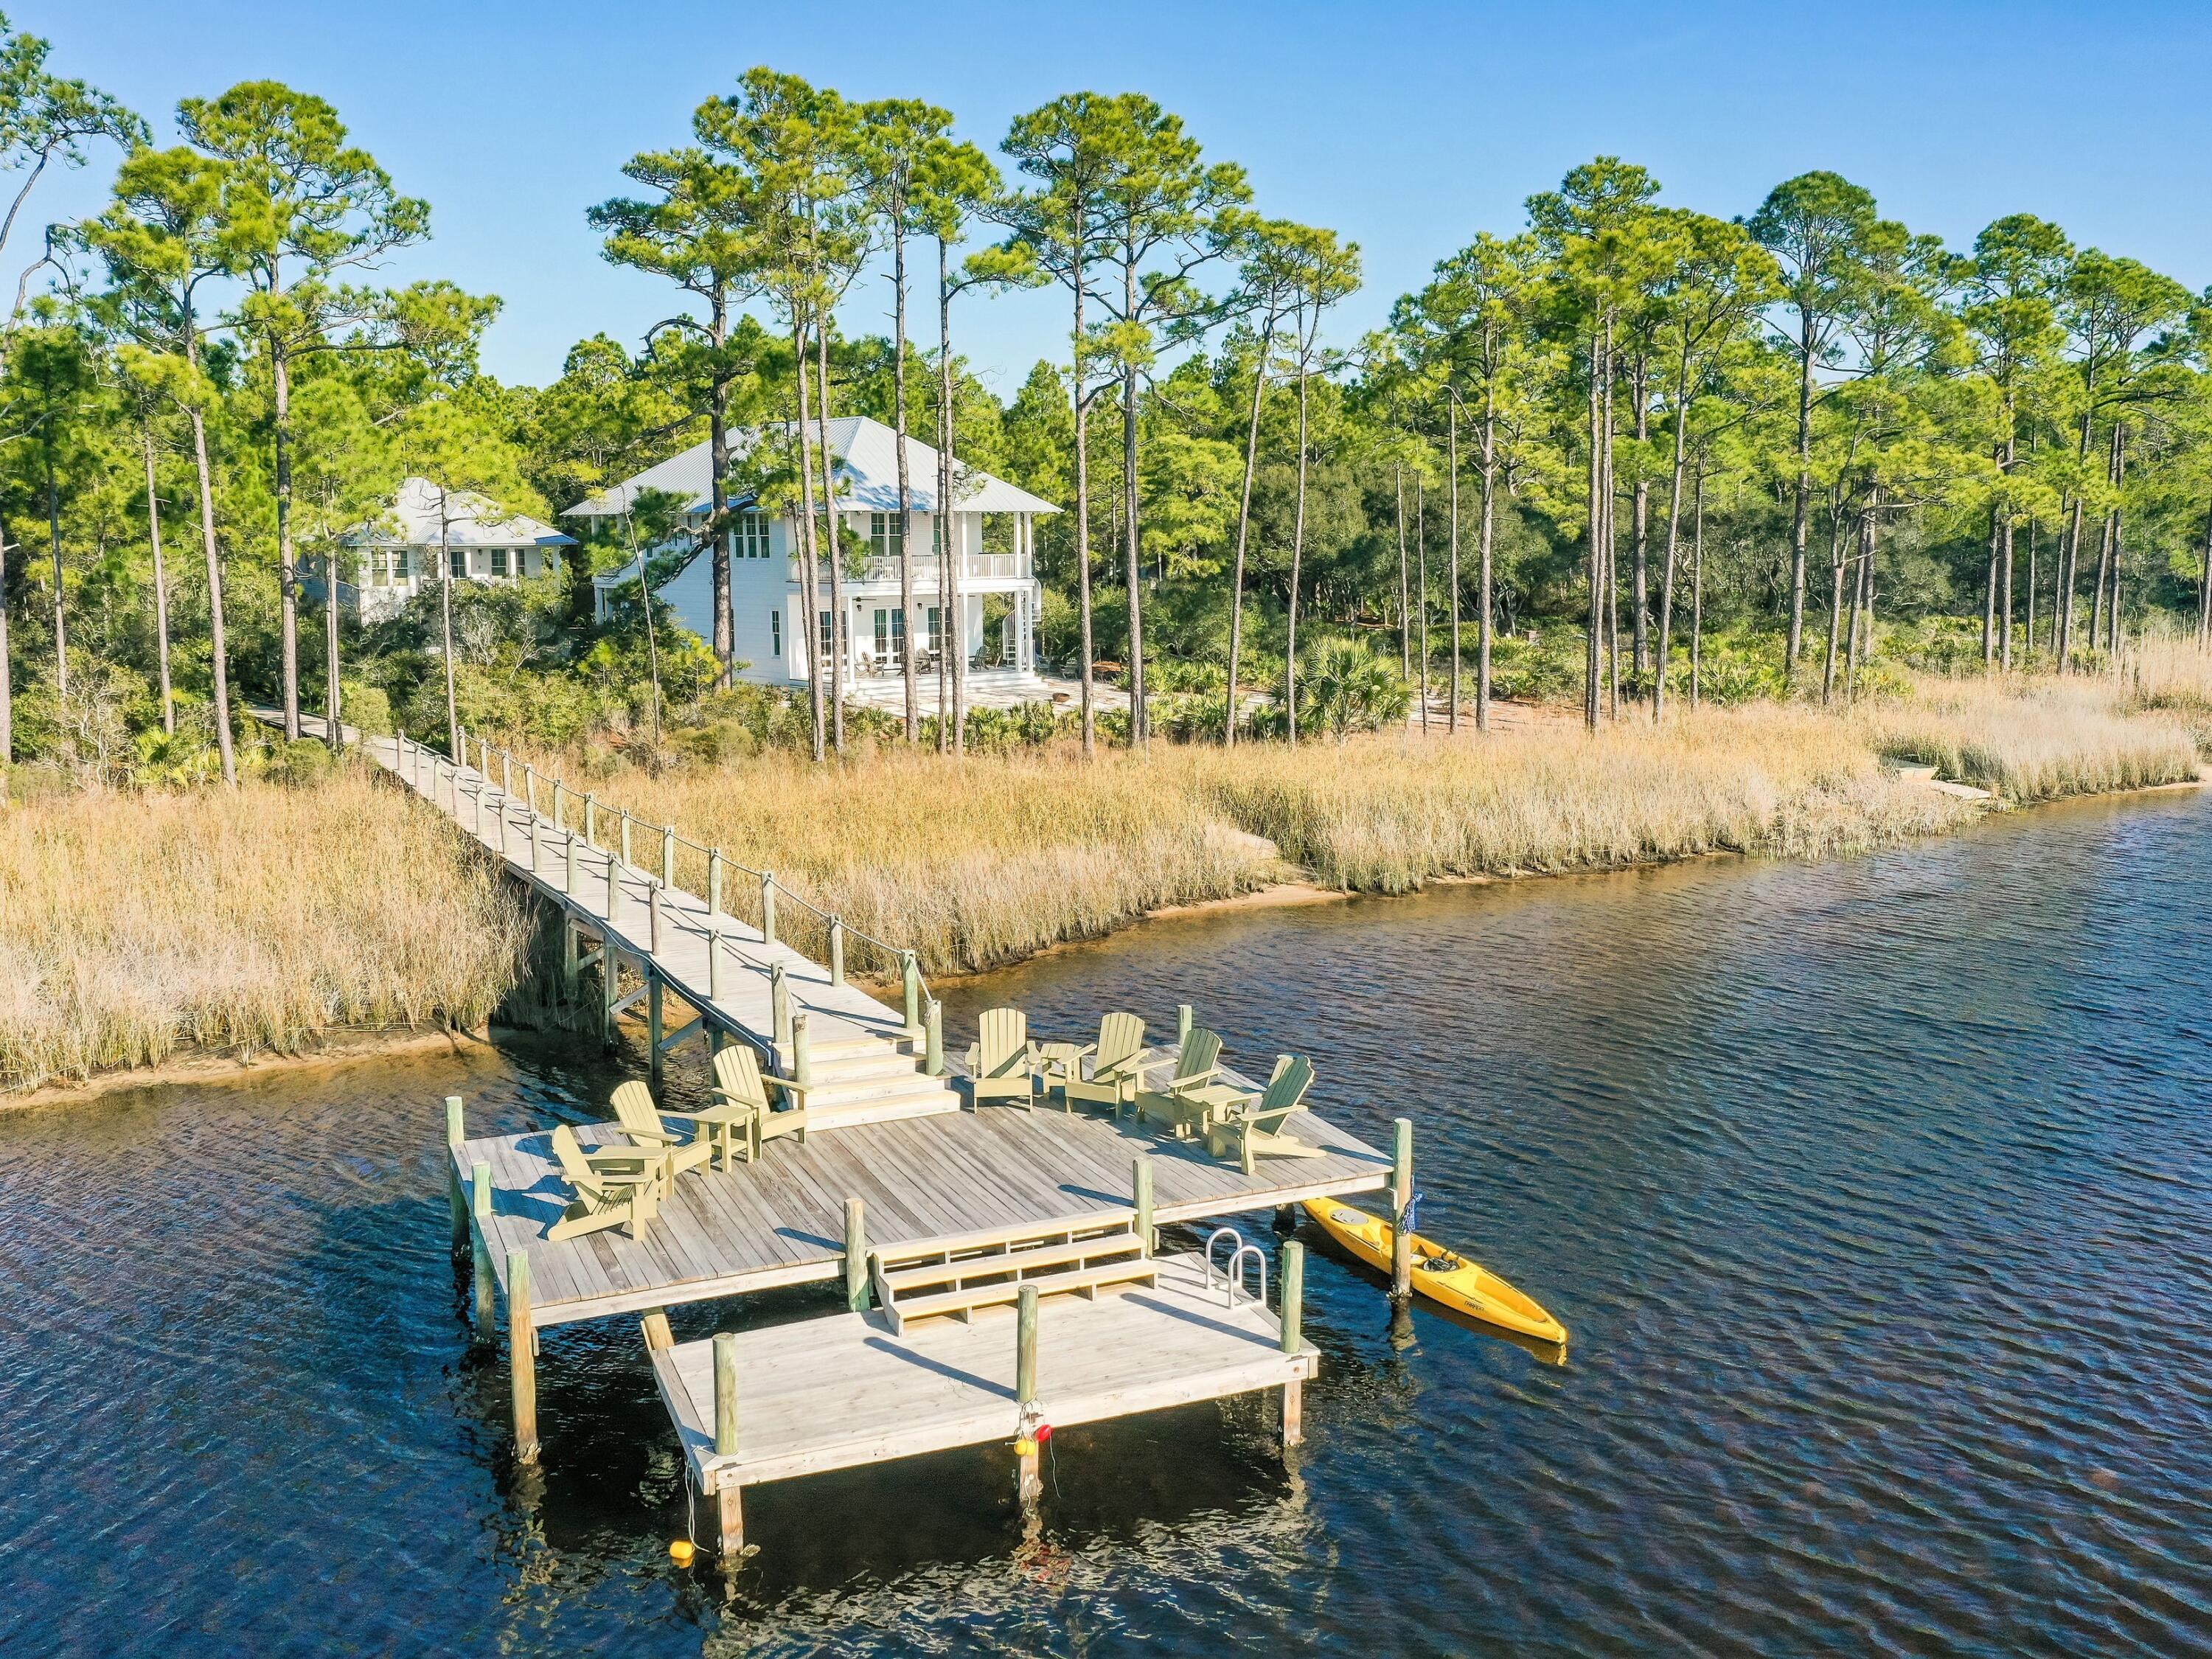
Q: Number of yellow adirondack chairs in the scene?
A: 7